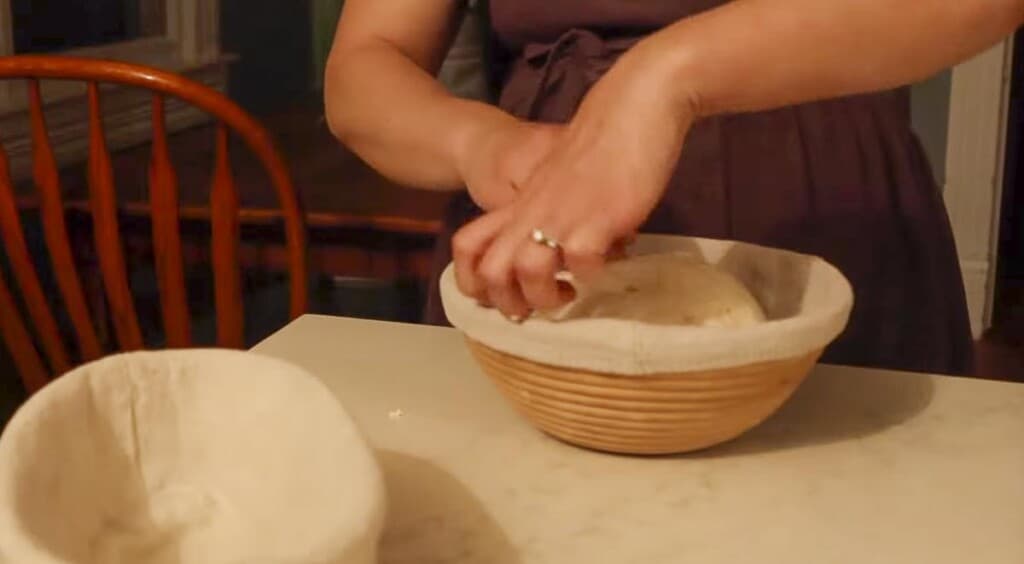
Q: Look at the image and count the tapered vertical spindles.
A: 6